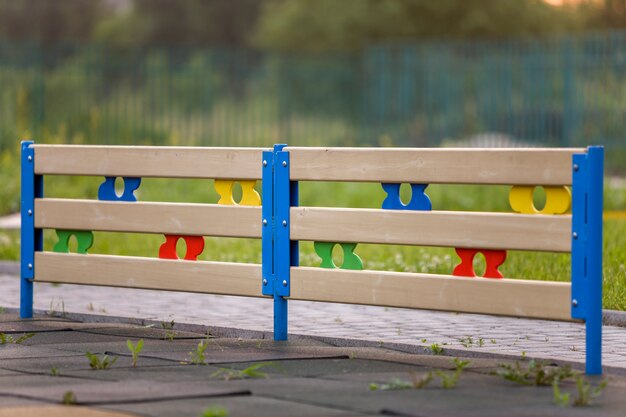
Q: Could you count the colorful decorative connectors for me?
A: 8